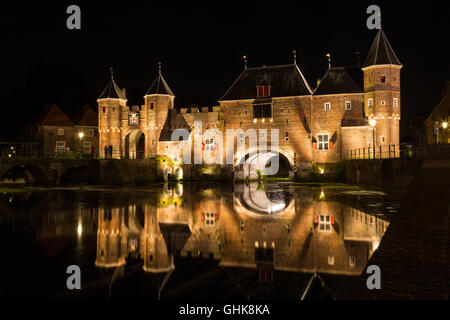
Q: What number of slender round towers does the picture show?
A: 3